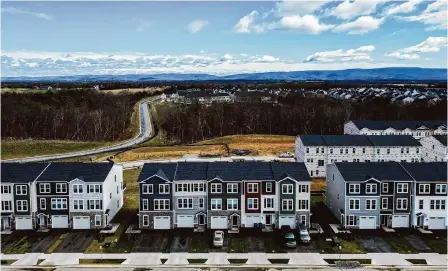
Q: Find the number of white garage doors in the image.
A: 11